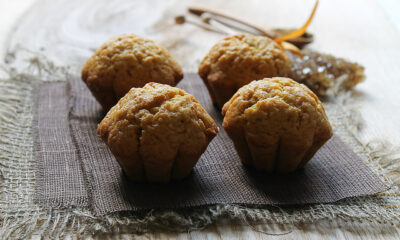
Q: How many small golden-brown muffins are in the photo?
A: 4